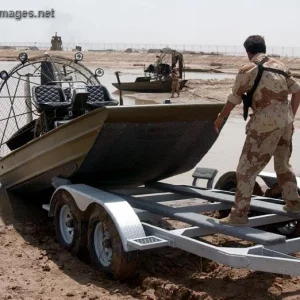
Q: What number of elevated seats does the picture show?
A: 2